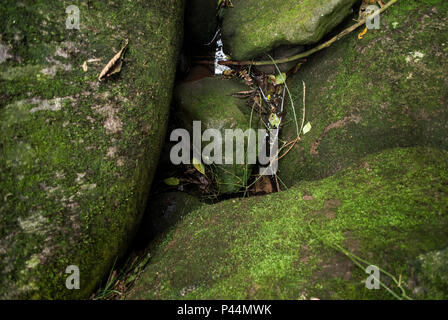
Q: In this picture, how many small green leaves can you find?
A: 5